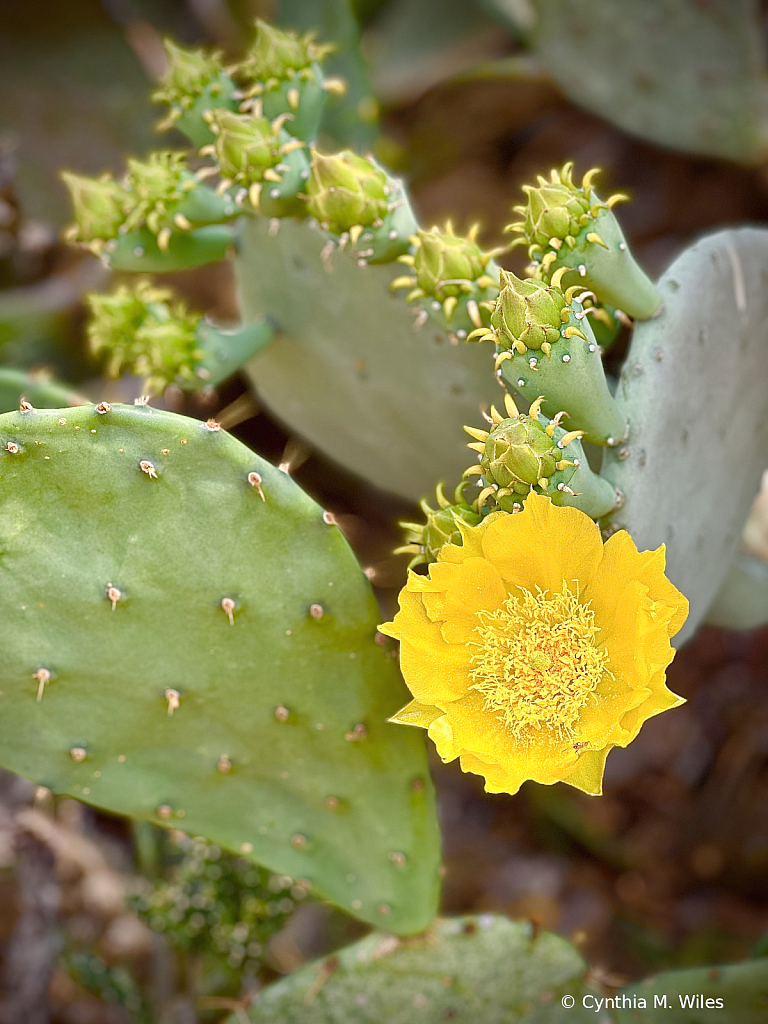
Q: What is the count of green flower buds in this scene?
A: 12